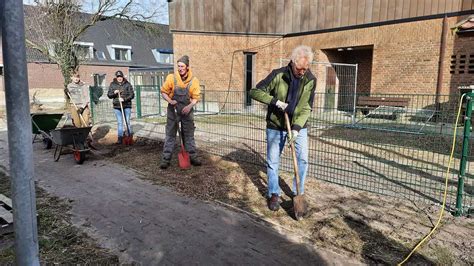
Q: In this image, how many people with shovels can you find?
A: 4